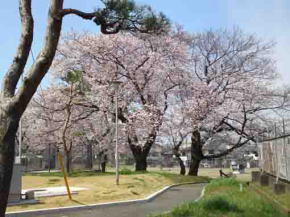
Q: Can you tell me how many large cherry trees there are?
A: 2